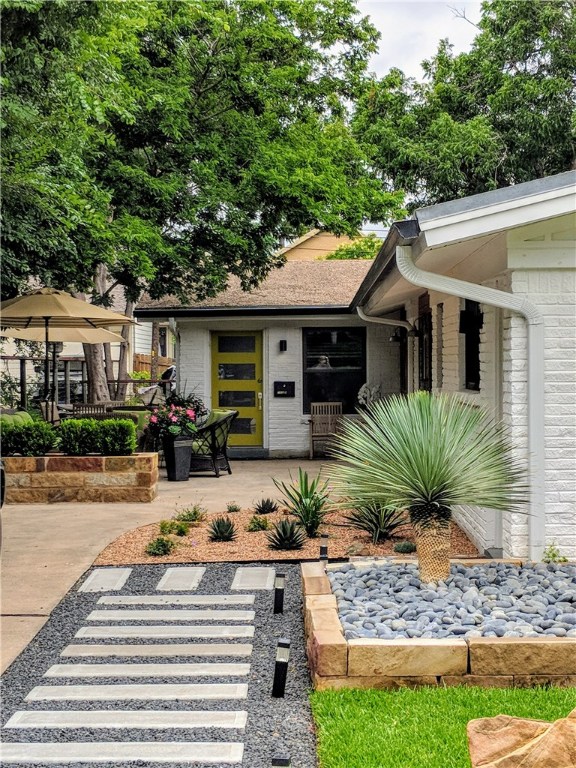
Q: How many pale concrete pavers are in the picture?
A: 11